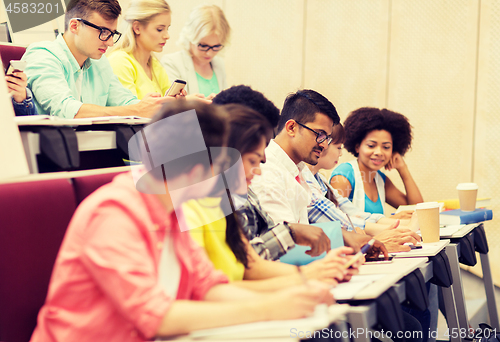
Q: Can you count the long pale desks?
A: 2